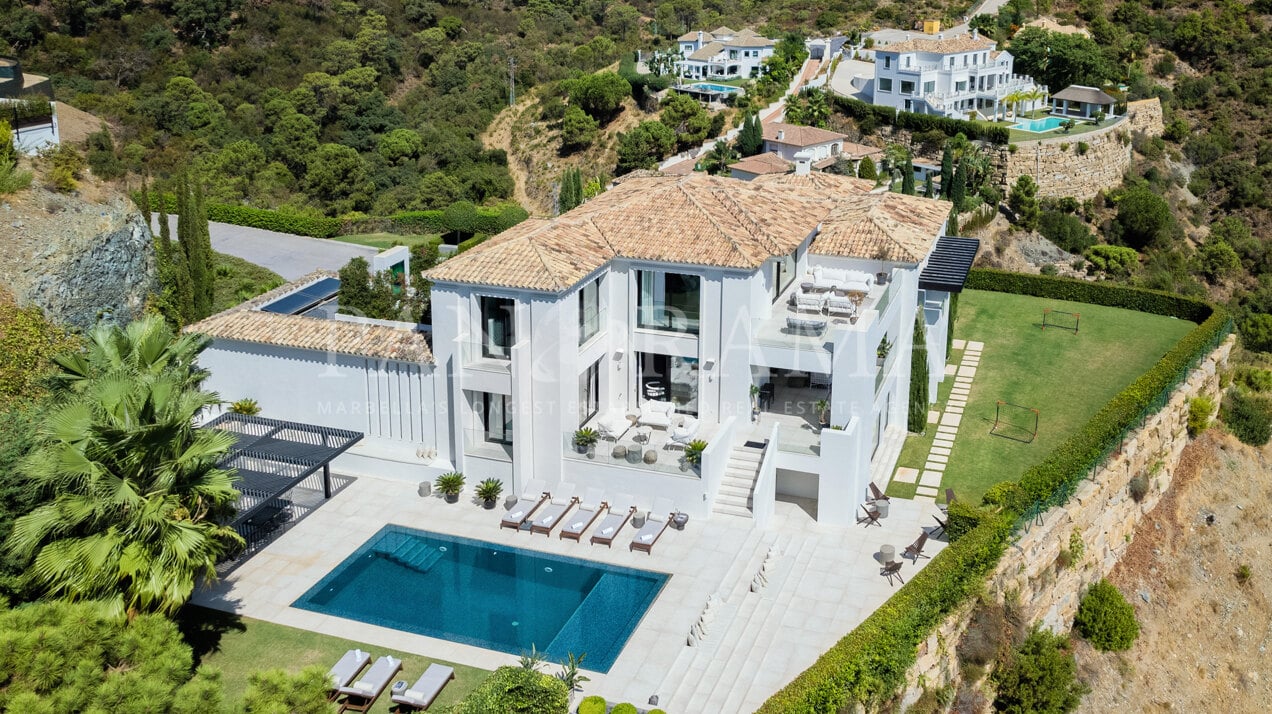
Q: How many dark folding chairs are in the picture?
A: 6